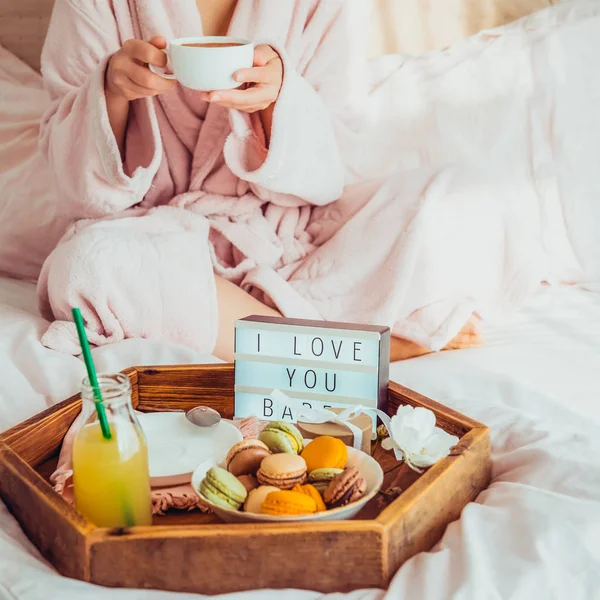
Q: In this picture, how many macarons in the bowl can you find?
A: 11